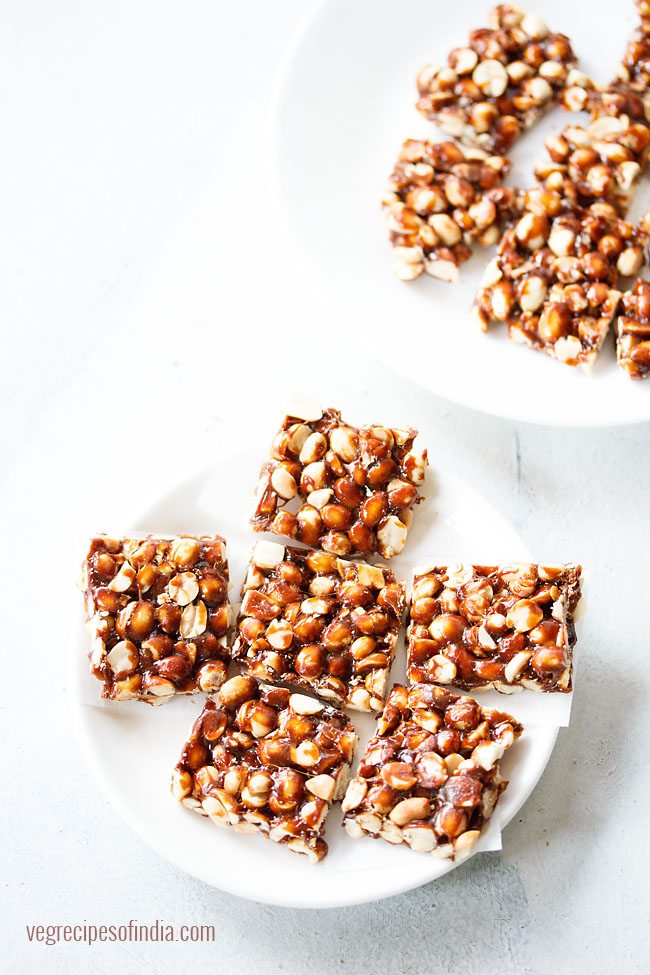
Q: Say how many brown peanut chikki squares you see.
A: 12